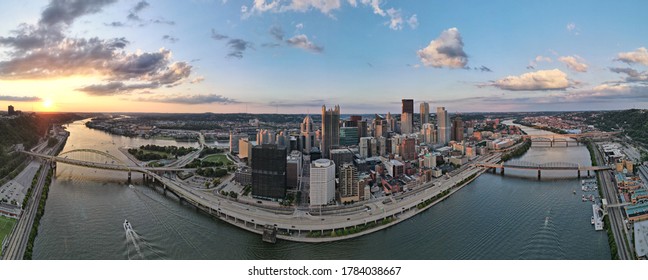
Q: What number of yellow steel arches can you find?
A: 1